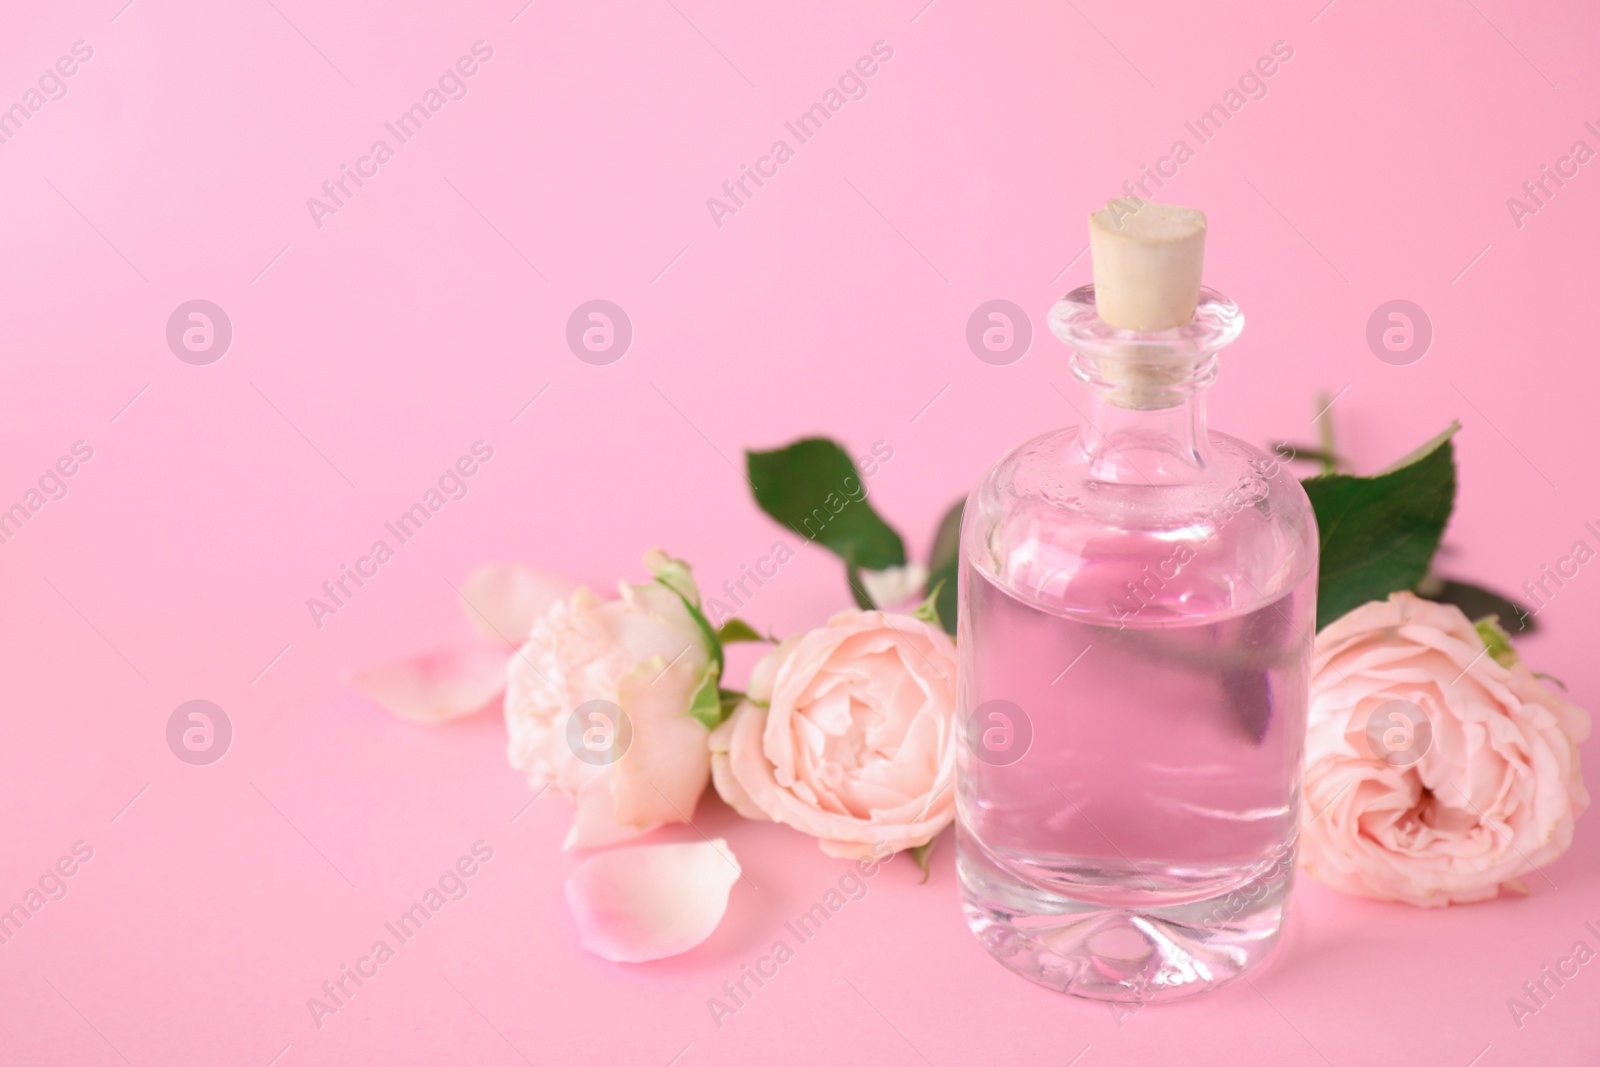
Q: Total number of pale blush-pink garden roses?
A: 3